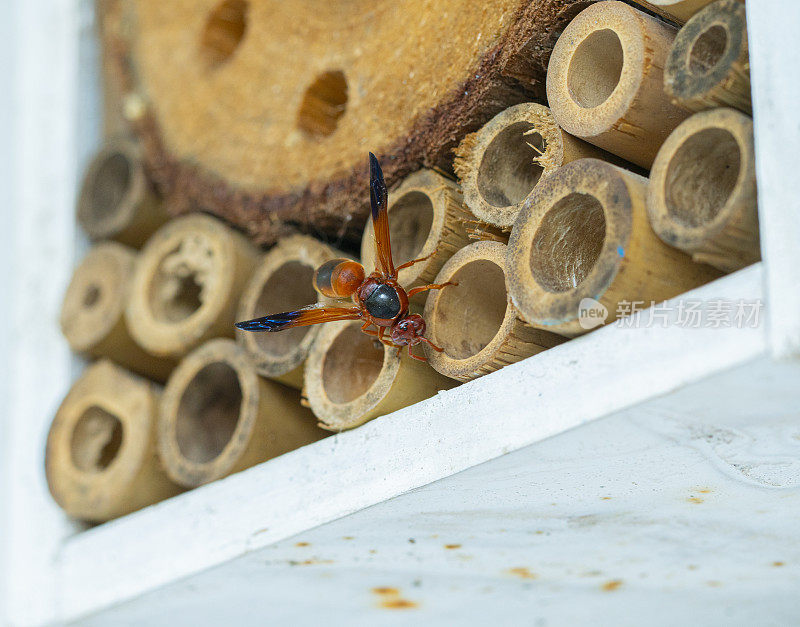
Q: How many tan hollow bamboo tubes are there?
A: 14